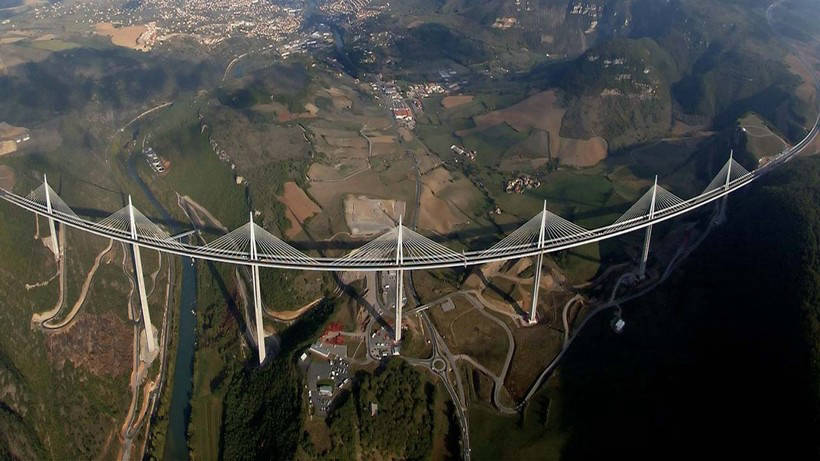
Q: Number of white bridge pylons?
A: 7